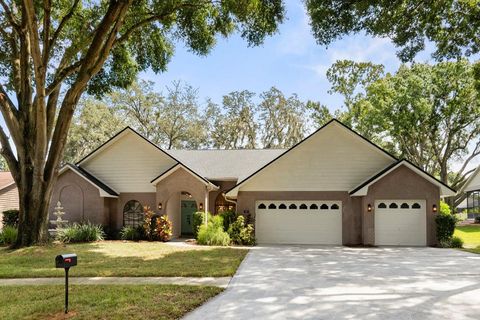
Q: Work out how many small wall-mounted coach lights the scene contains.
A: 4